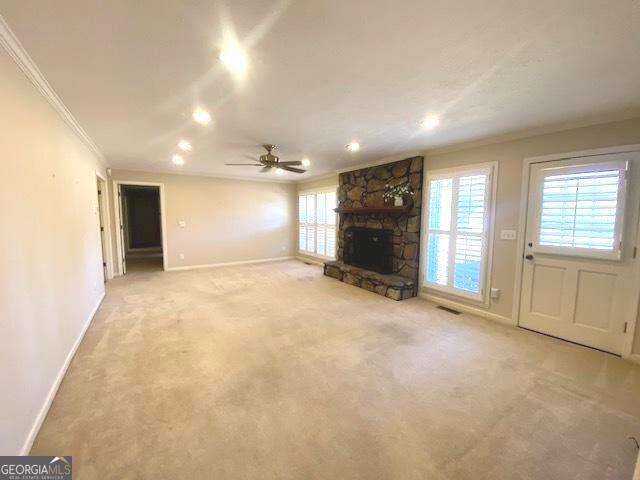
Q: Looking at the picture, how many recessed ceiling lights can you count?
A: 8